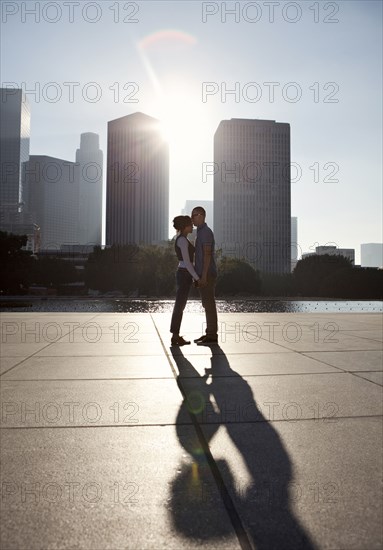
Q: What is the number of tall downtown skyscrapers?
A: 5